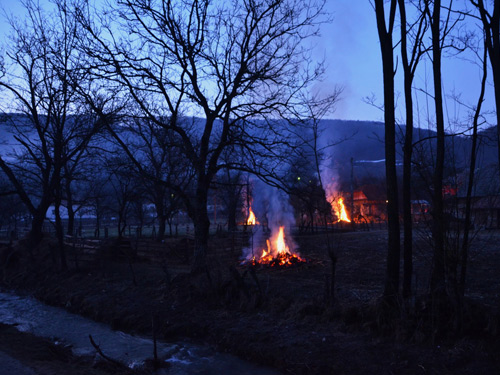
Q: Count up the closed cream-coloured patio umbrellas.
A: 0